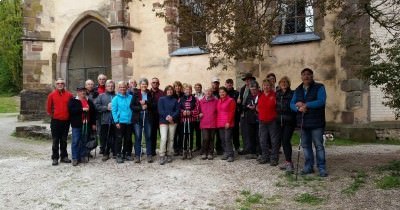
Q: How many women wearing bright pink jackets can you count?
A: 2